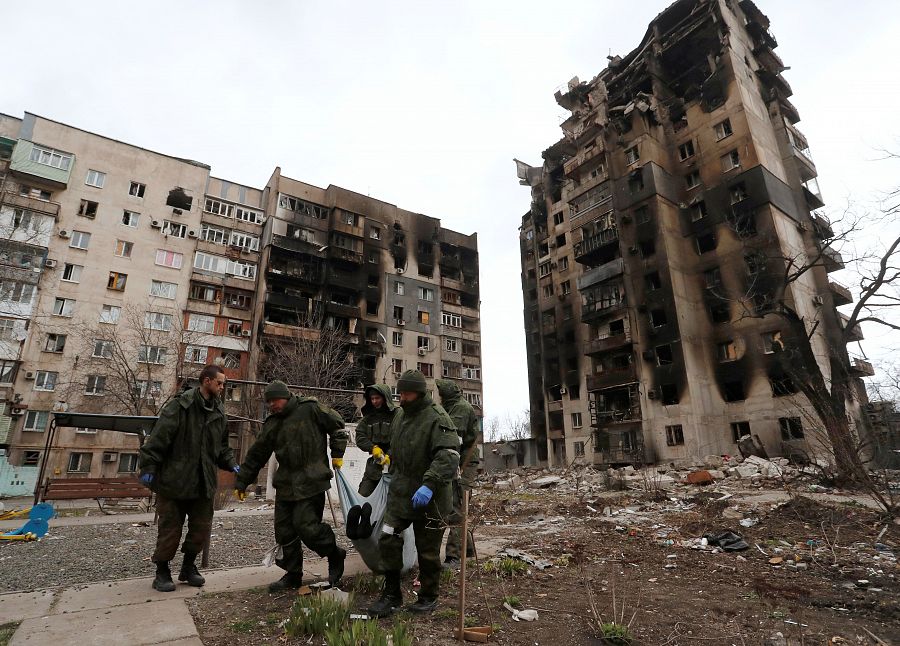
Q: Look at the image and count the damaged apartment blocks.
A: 2